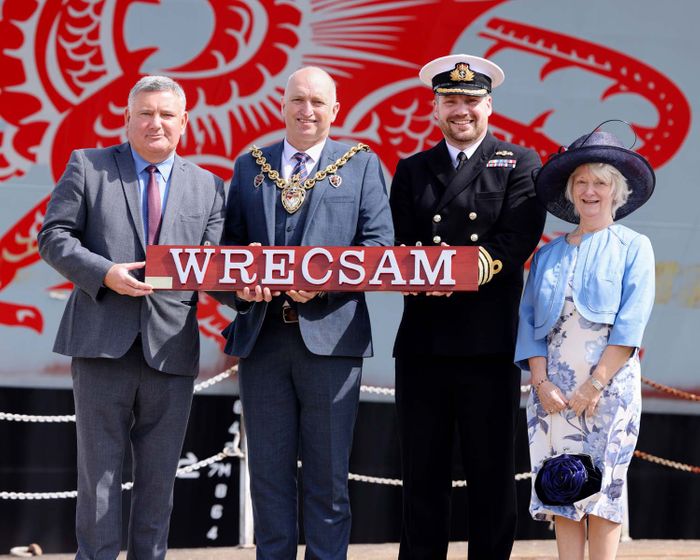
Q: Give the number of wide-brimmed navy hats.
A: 1